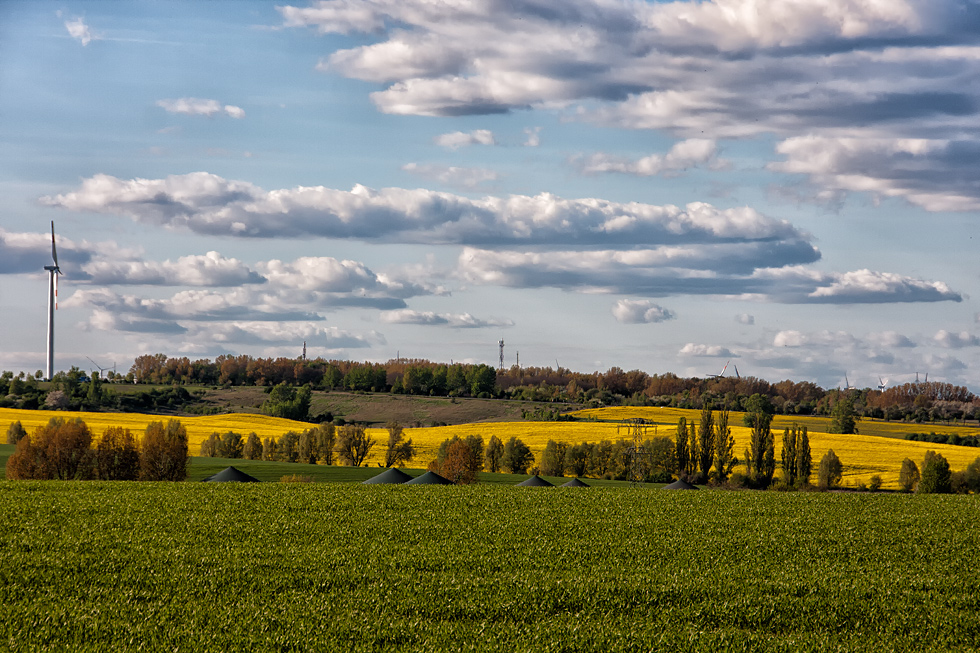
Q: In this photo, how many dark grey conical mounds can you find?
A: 6